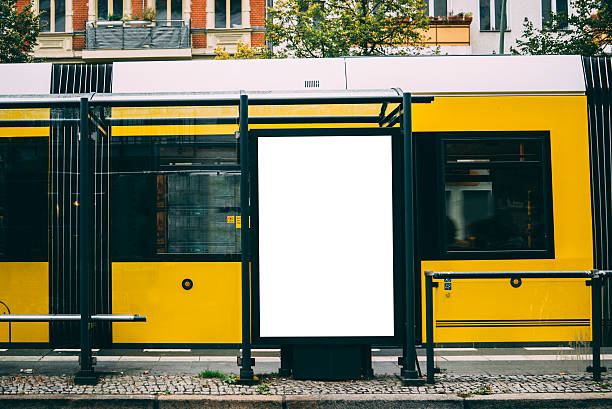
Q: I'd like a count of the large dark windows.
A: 3